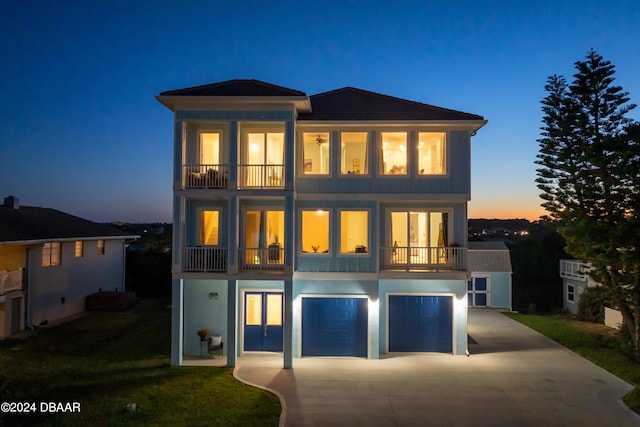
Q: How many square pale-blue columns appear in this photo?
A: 3